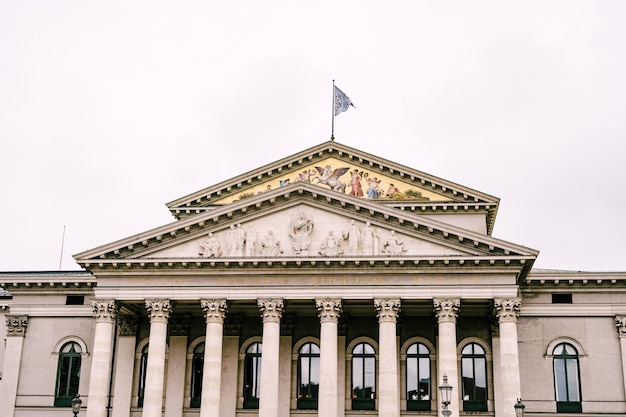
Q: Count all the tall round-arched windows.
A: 9